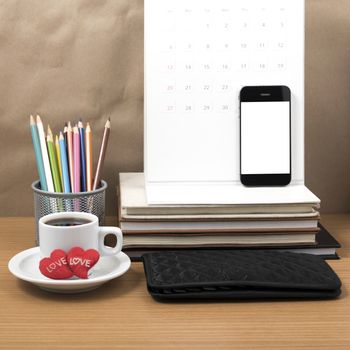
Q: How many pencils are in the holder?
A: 11